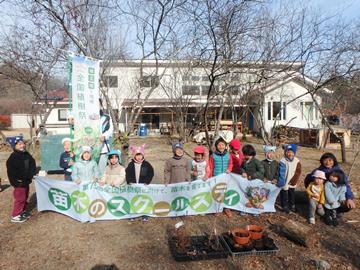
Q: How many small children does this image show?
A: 14